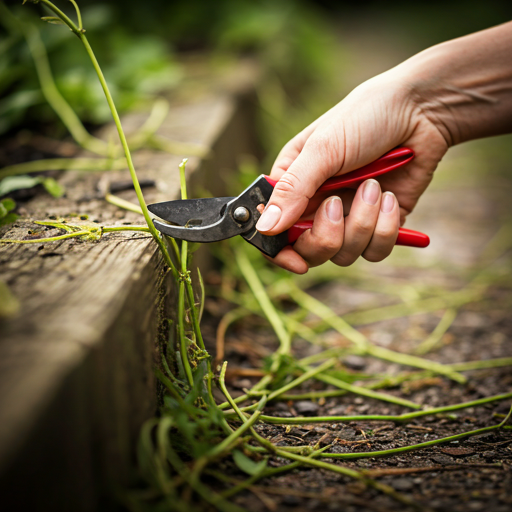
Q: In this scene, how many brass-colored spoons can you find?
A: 0